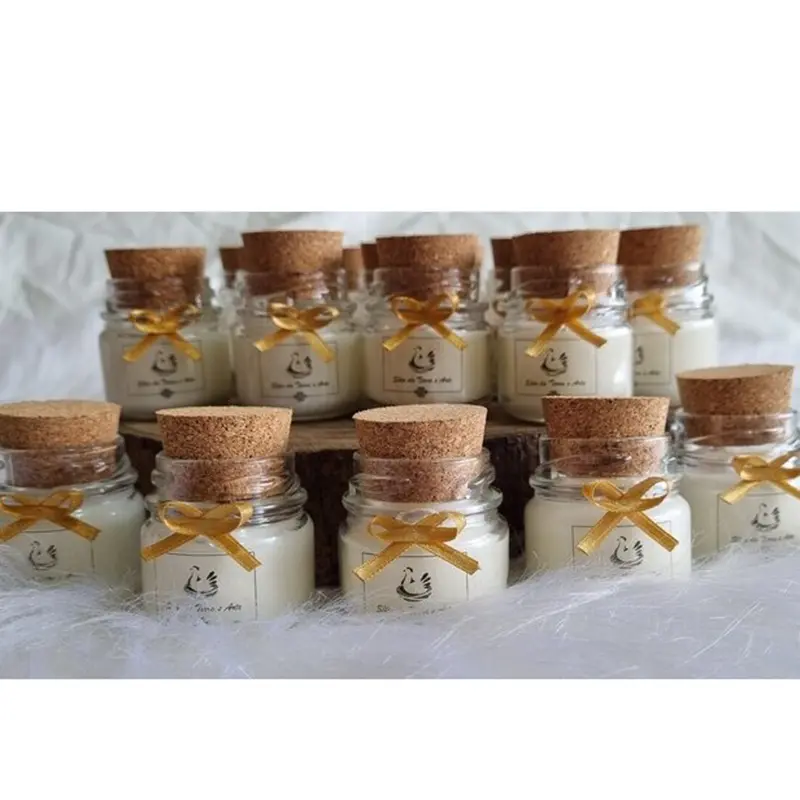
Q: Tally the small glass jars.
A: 14